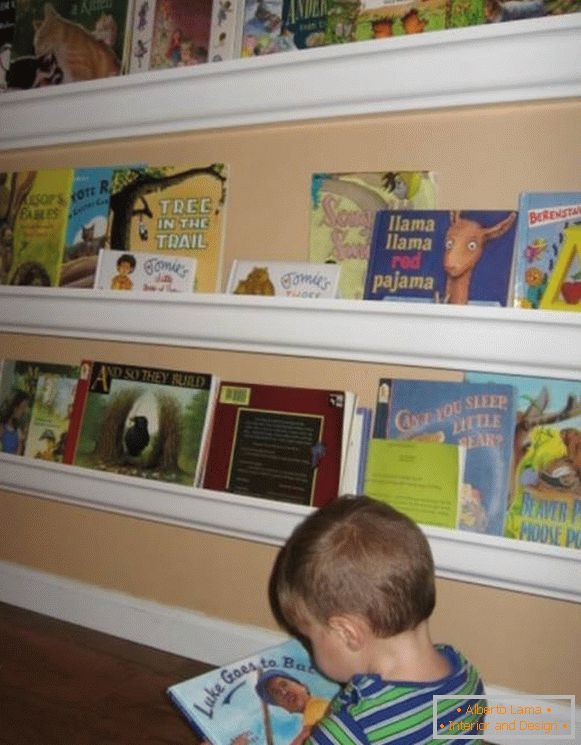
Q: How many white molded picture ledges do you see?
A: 3